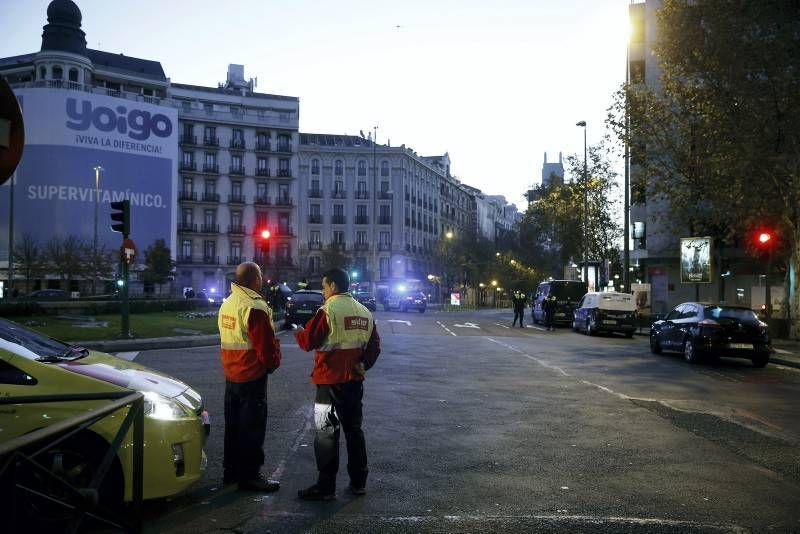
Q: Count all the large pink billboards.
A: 0